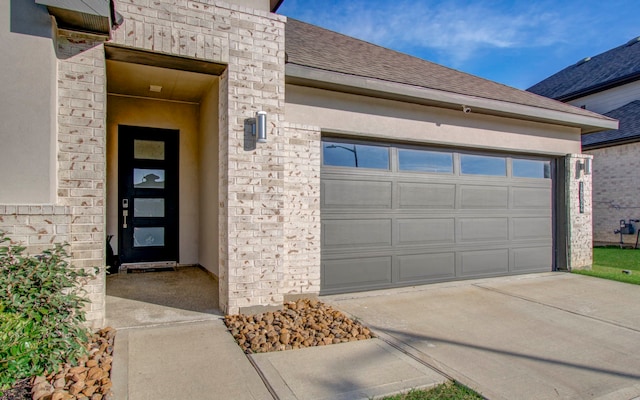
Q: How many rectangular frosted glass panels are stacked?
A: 4